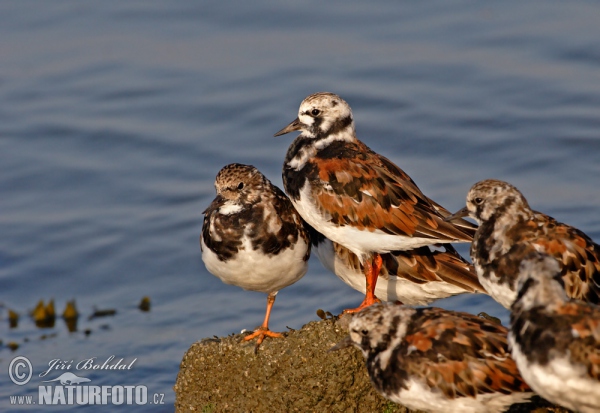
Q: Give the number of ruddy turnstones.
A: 6